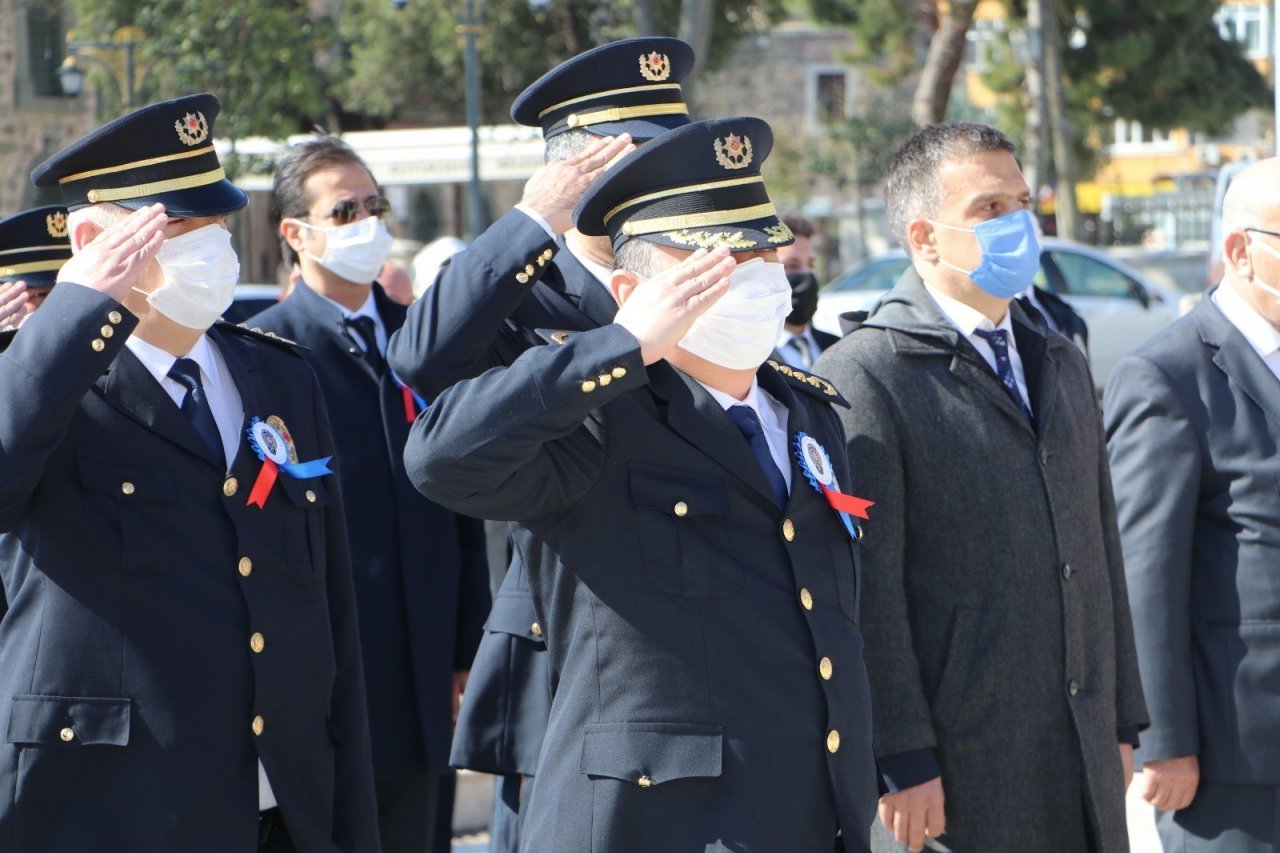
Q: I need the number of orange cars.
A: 0